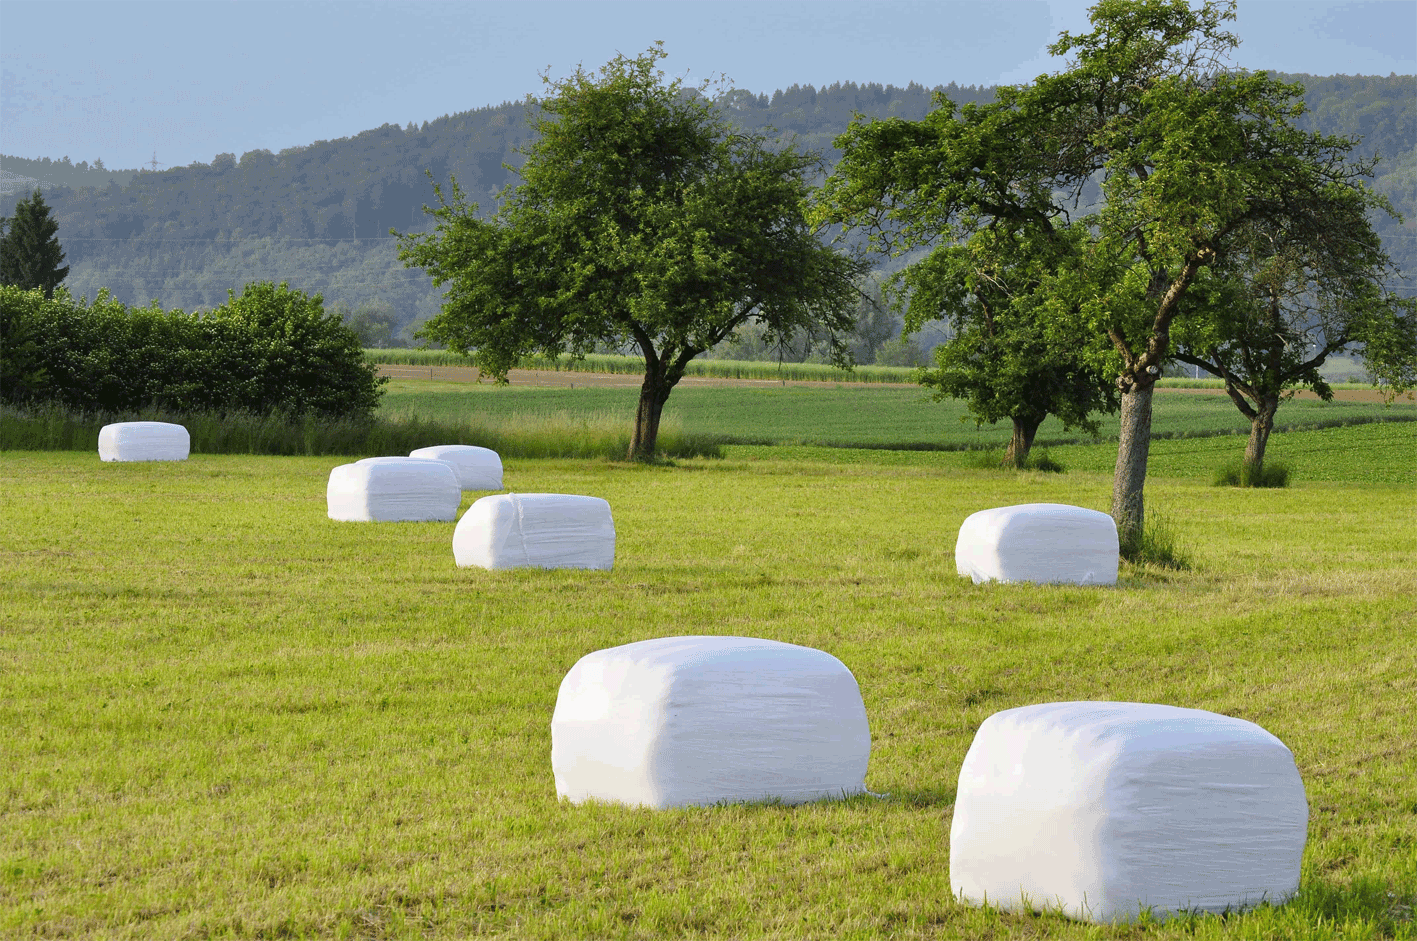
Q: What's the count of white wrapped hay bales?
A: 7